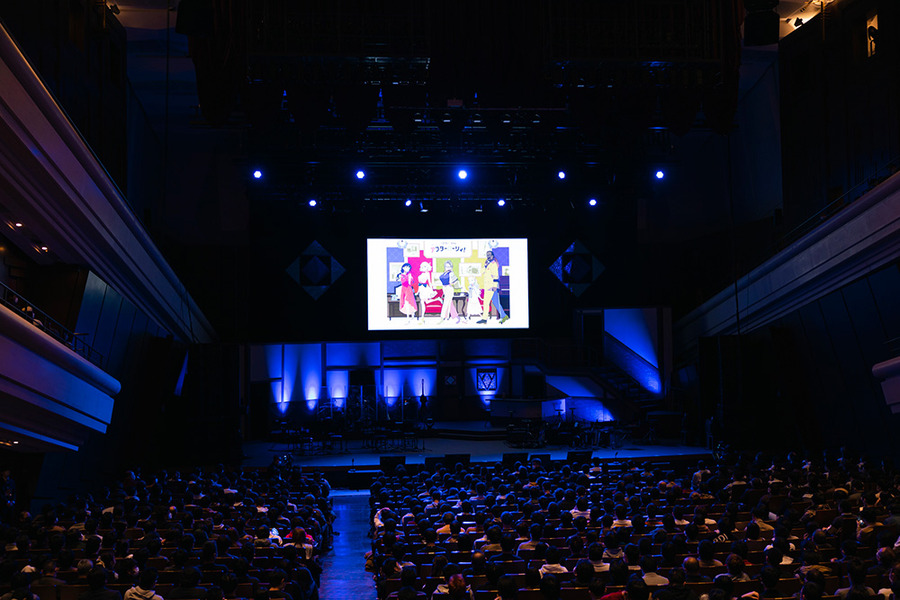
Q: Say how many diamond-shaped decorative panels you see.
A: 2